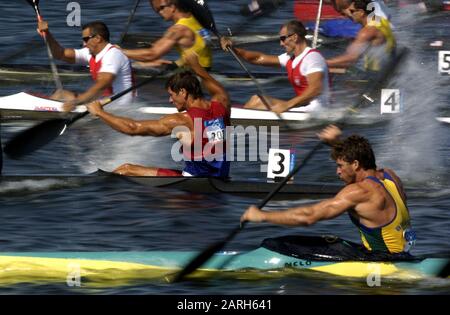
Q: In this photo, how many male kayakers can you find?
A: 6